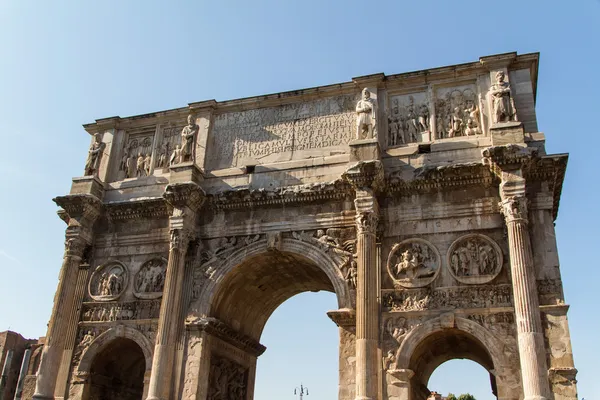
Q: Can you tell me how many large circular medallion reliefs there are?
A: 4